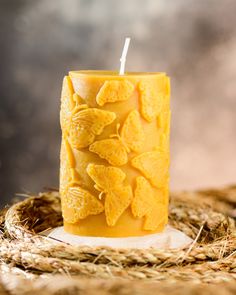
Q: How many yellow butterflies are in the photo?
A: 8